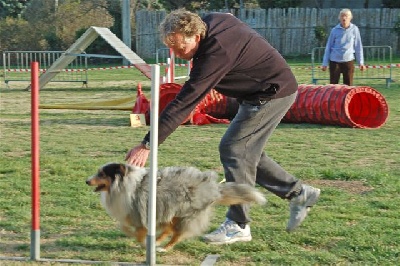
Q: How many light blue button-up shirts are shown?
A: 1